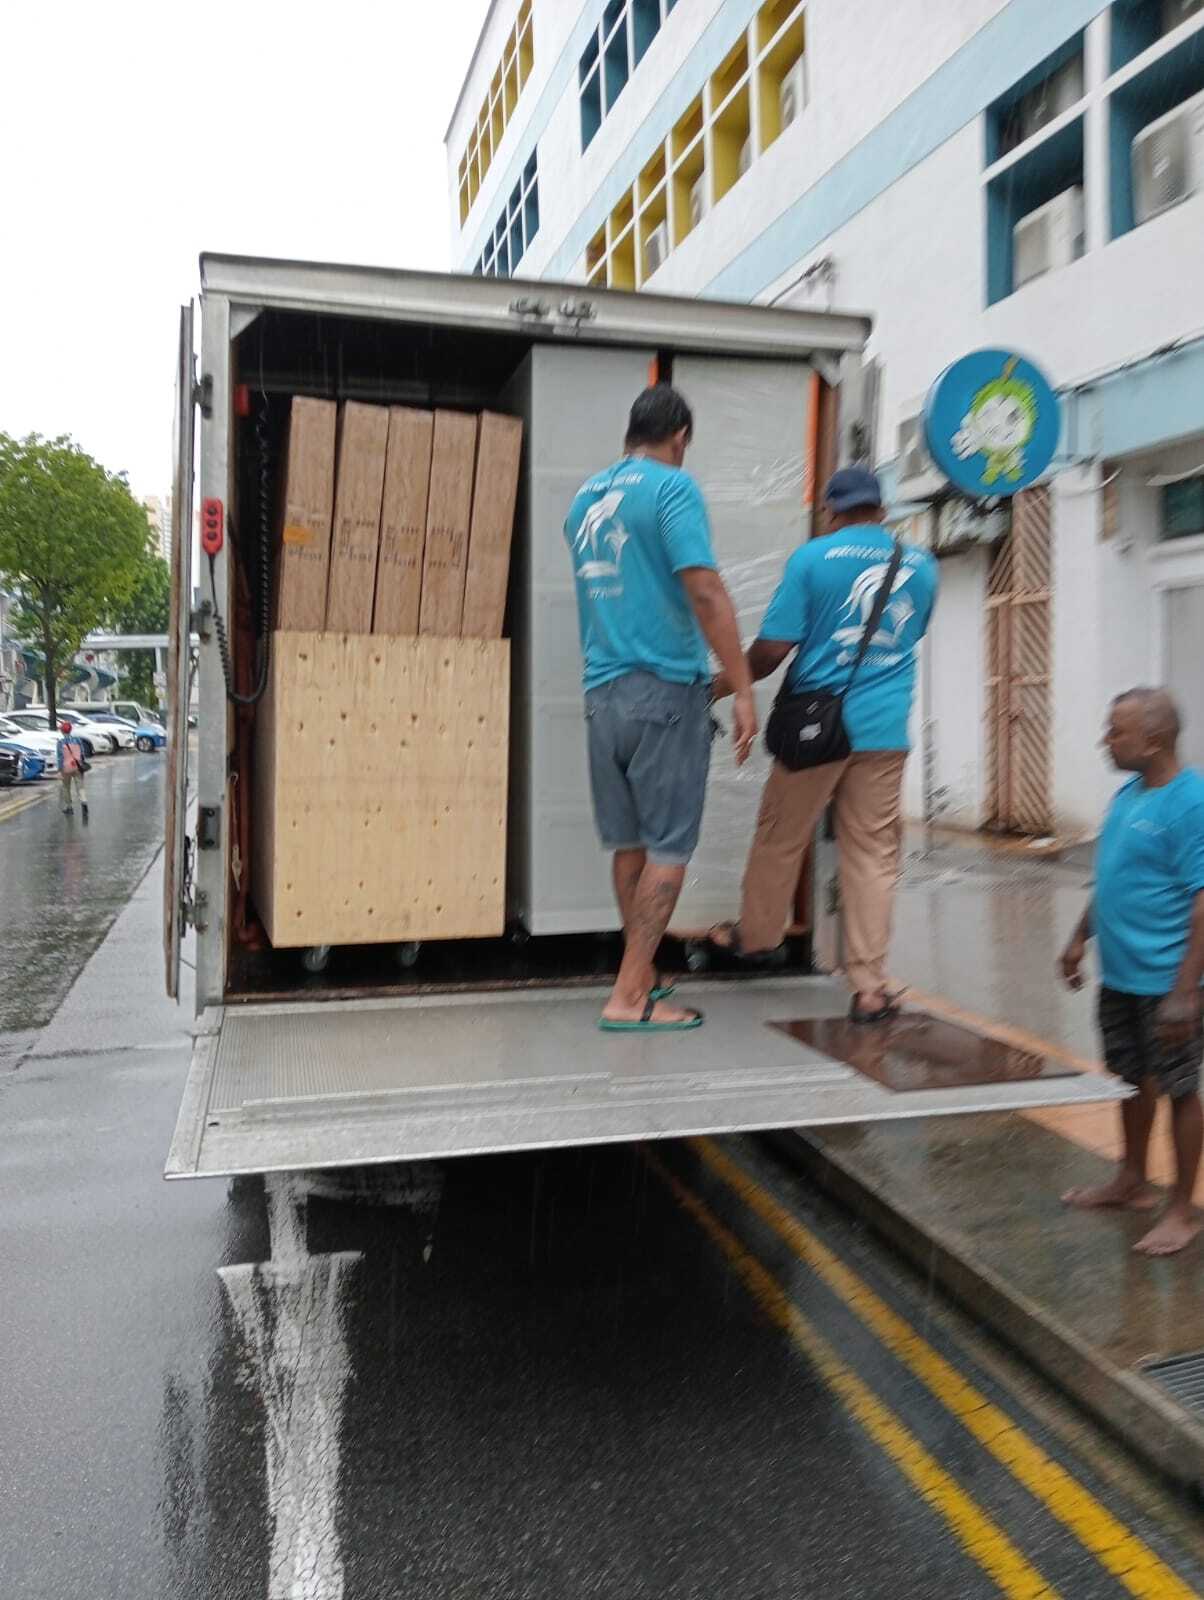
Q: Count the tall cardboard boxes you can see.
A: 5